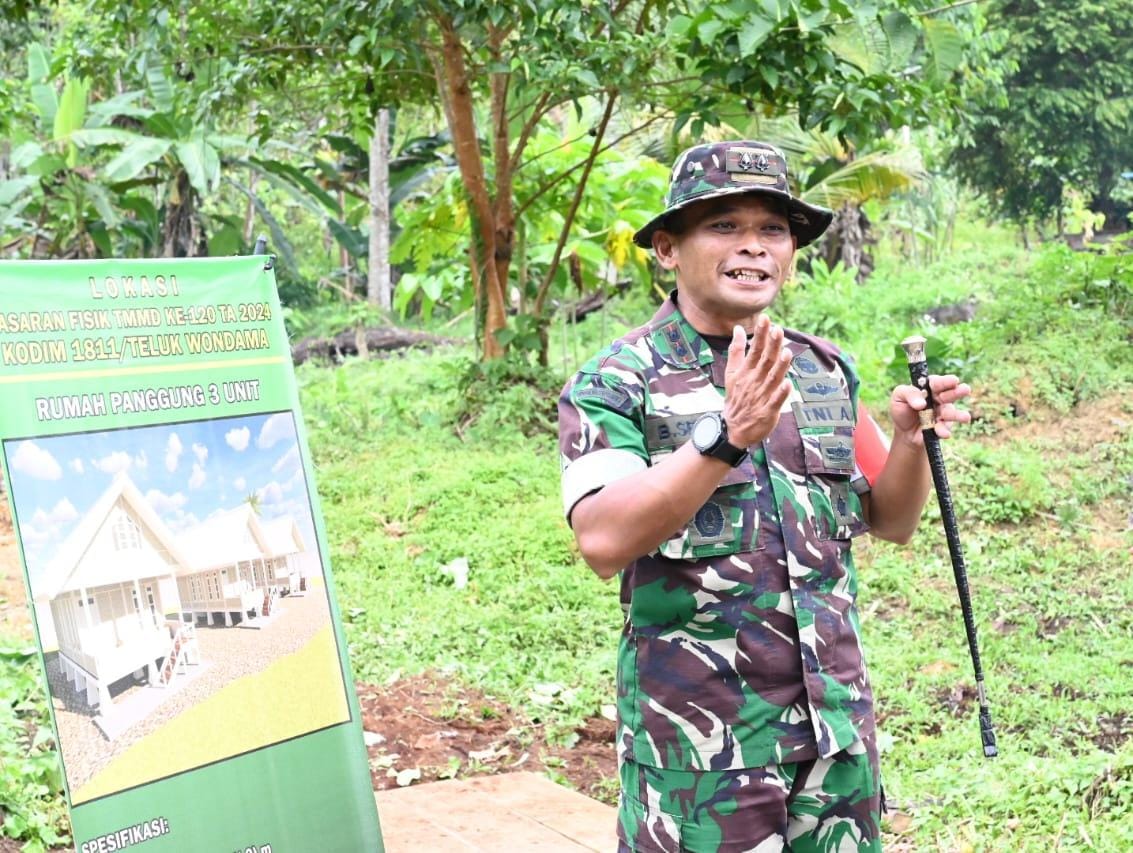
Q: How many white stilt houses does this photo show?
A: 3